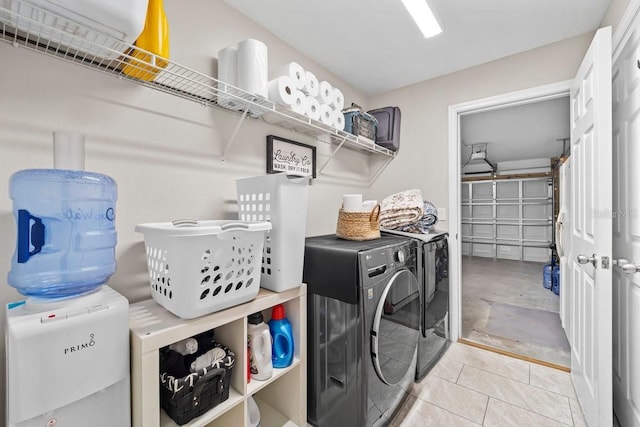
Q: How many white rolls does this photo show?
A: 11